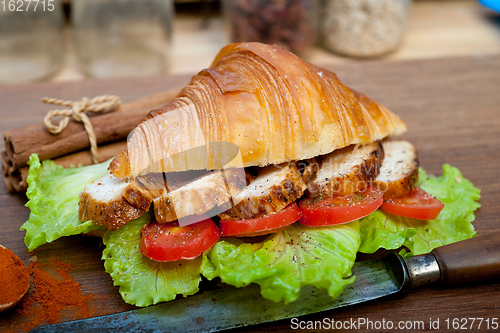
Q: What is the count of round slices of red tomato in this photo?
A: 4